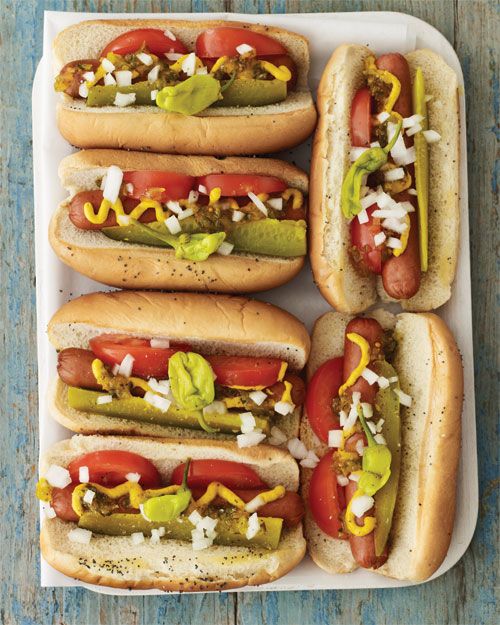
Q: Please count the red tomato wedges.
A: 12